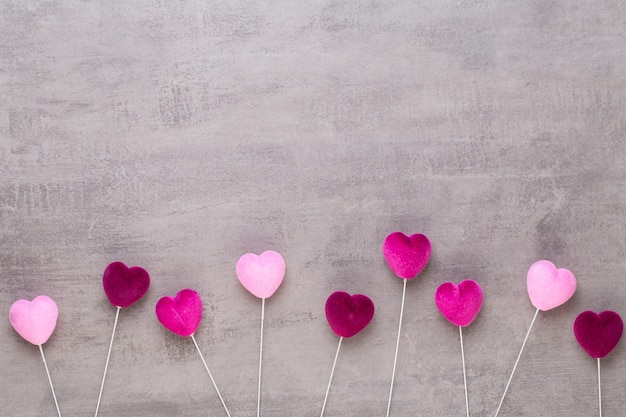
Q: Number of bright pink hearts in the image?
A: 3